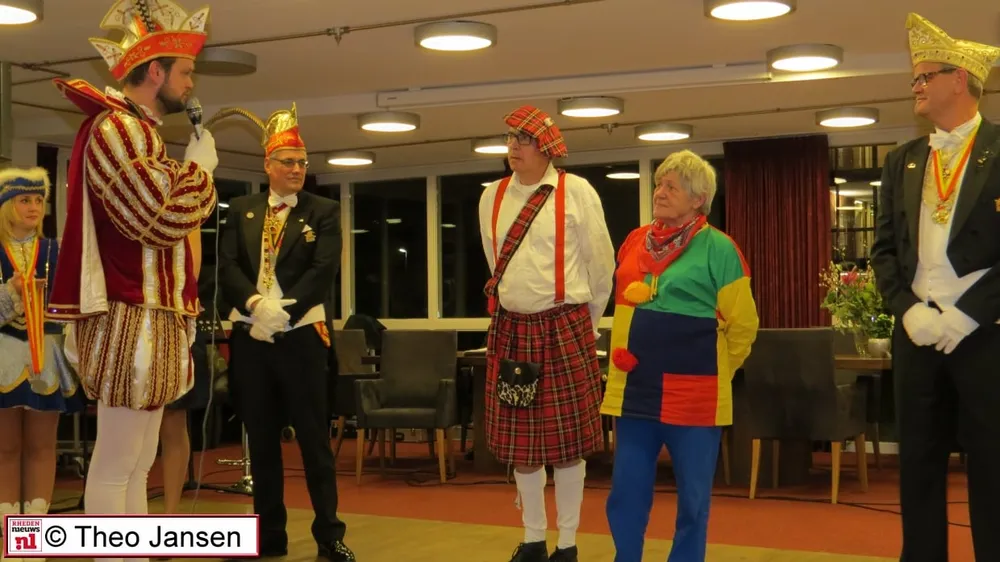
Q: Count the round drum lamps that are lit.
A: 10